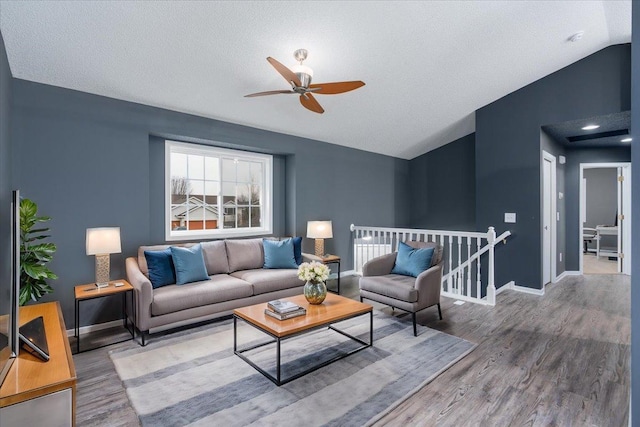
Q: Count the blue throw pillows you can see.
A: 5